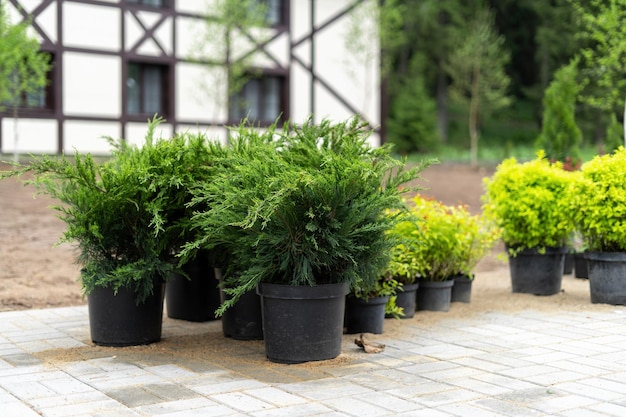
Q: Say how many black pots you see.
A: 12